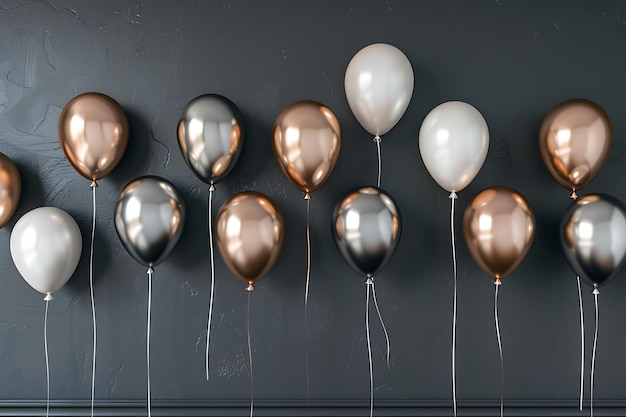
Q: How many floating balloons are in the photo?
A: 13